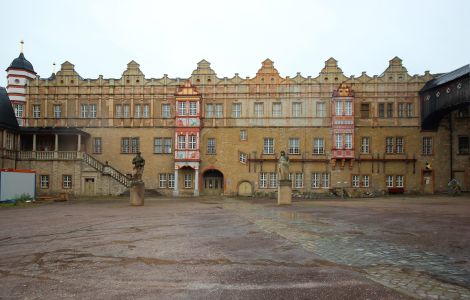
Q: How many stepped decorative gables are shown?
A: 6